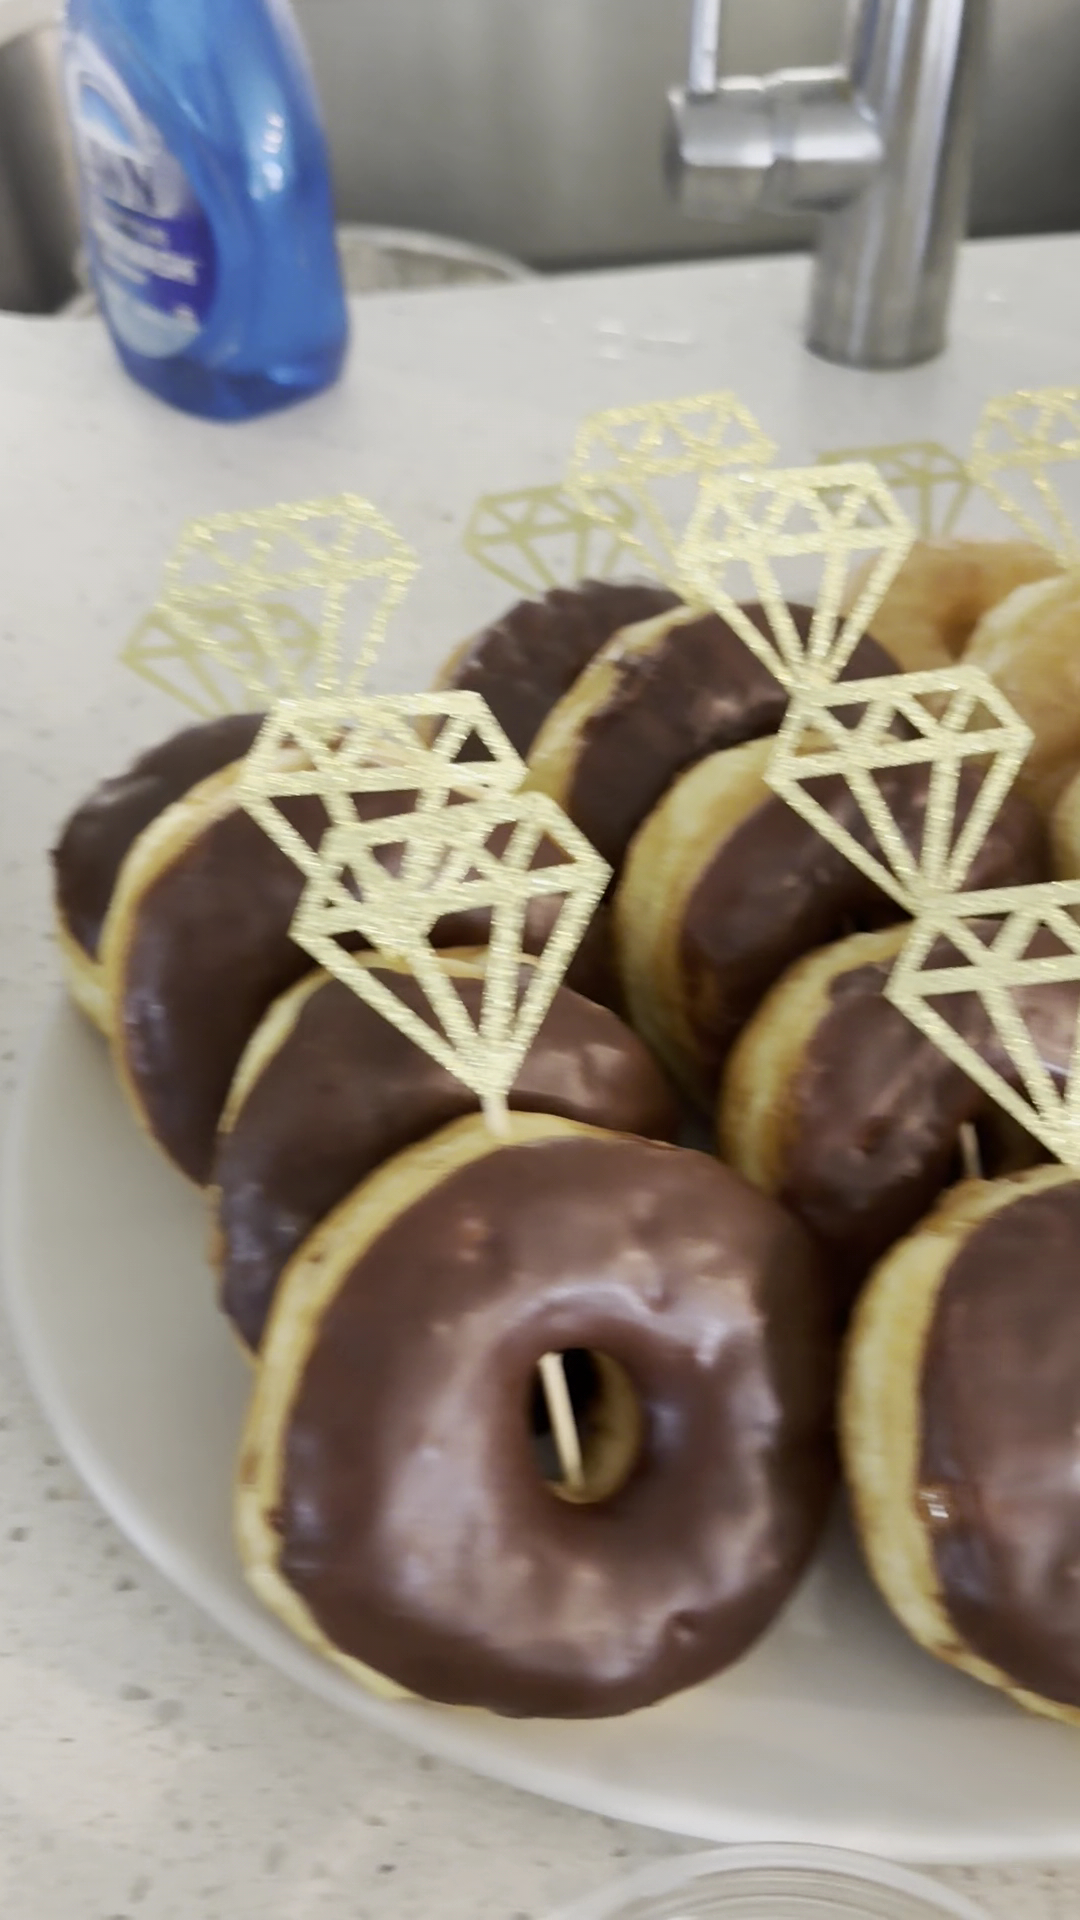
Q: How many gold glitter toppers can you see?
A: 11